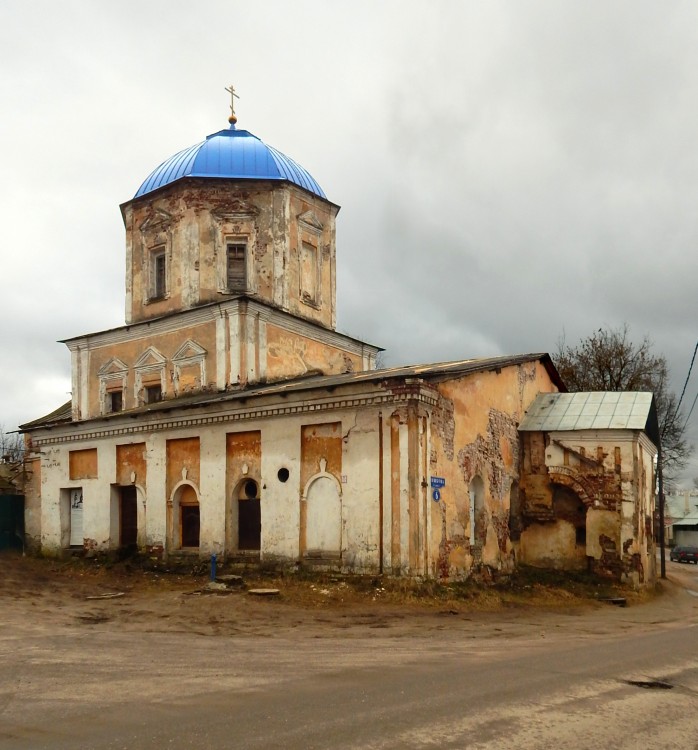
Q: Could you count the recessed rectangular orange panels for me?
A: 5